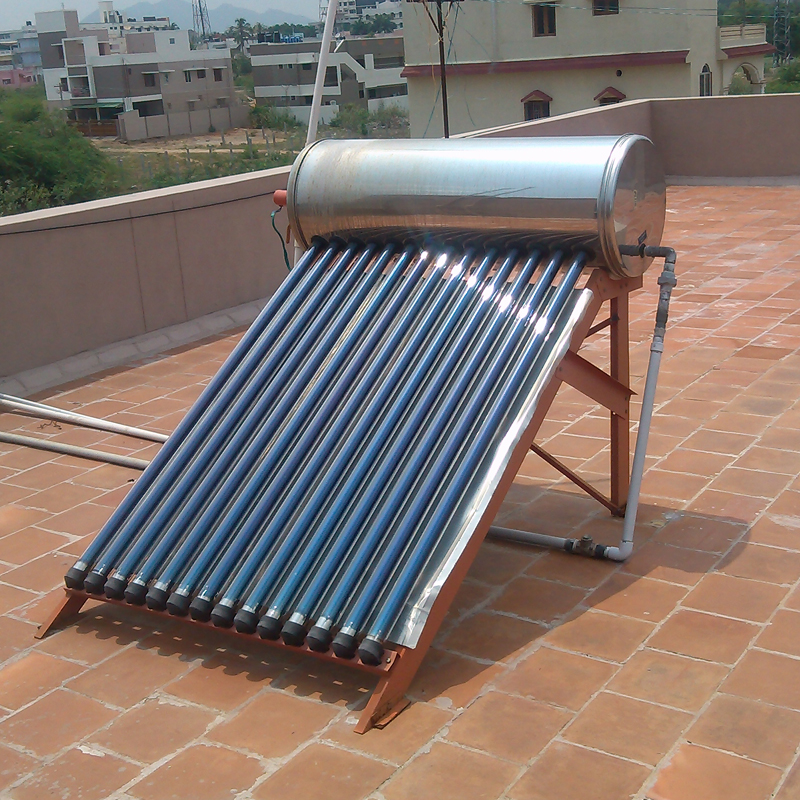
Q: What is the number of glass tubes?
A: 14